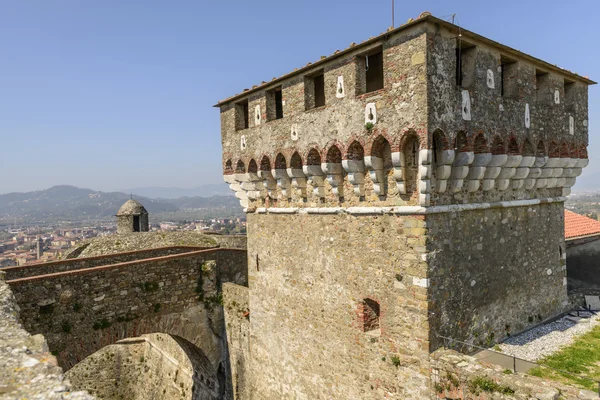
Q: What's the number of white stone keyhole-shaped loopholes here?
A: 10